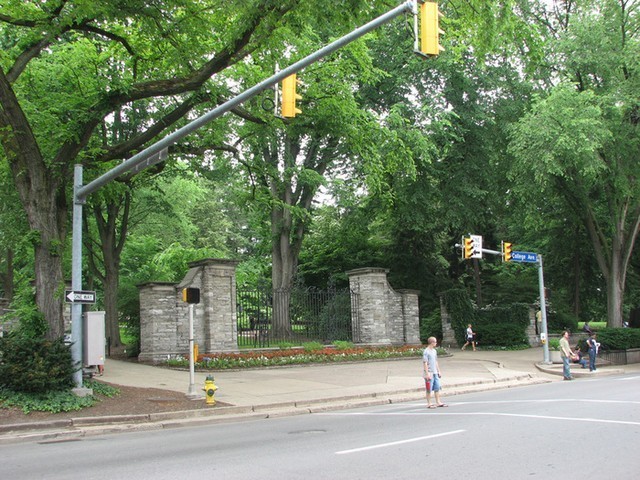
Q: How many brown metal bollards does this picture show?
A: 0